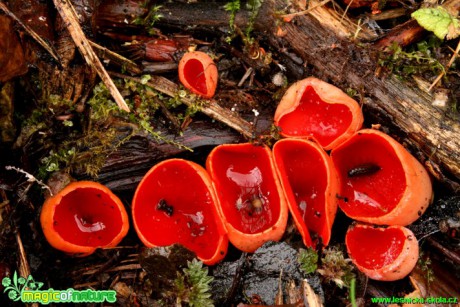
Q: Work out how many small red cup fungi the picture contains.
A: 8